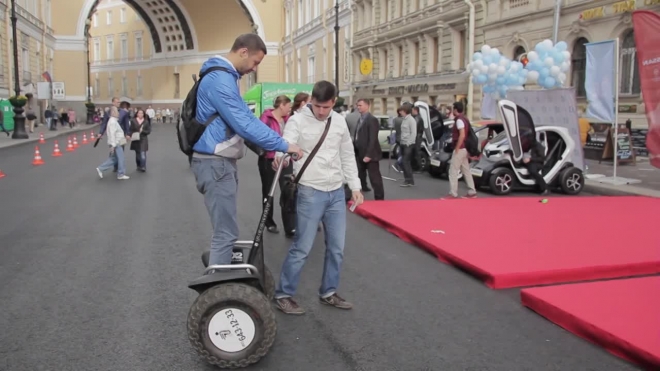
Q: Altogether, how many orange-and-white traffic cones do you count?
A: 8